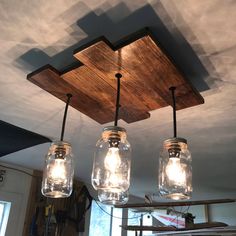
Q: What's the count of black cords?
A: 3